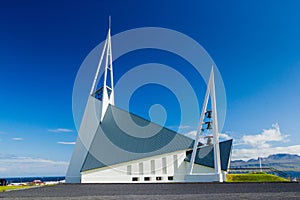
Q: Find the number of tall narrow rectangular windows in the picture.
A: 5